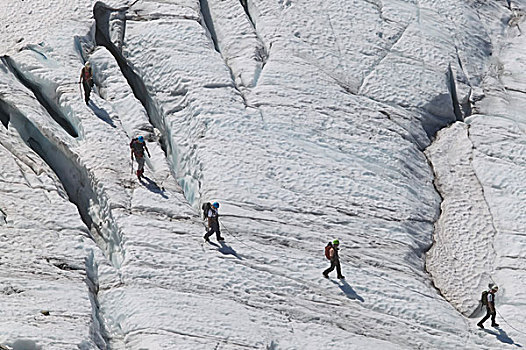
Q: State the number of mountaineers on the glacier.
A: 5